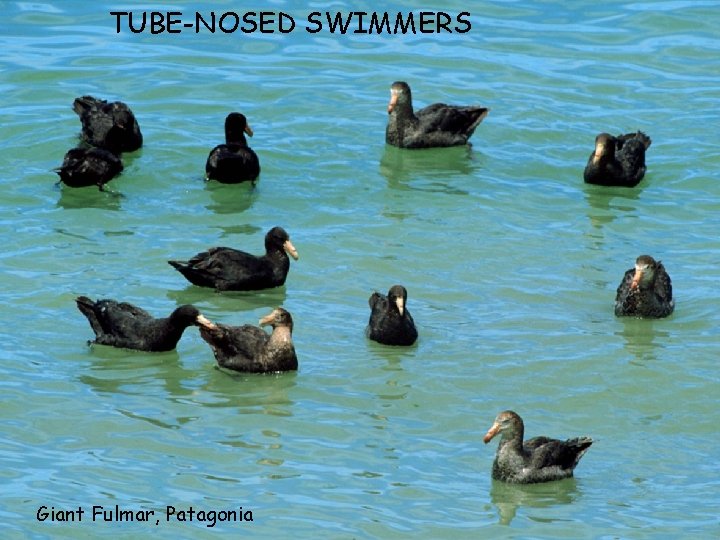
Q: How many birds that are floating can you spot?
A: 11